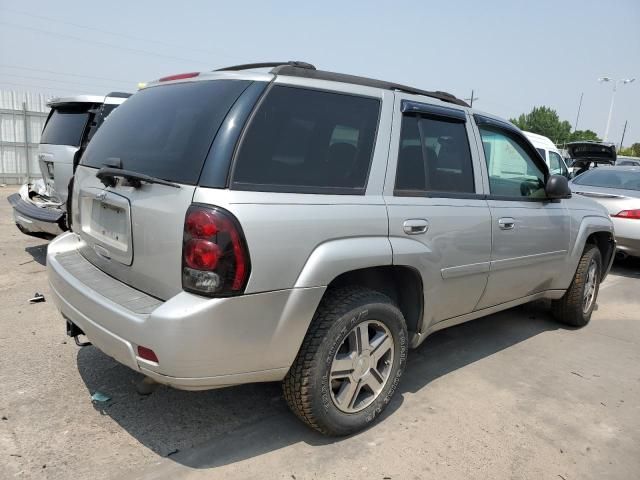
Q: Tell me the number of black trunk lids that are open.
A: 1